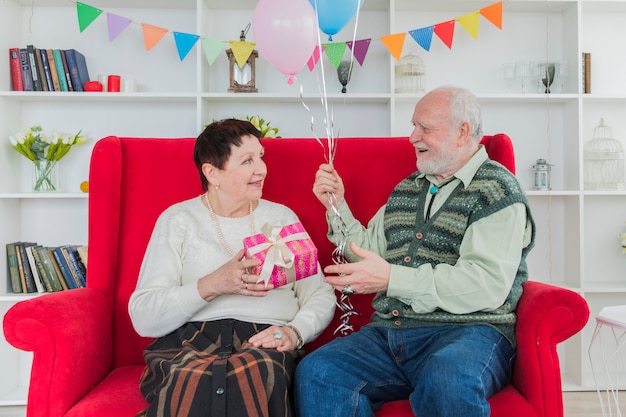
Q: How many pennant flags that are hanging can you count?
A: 14